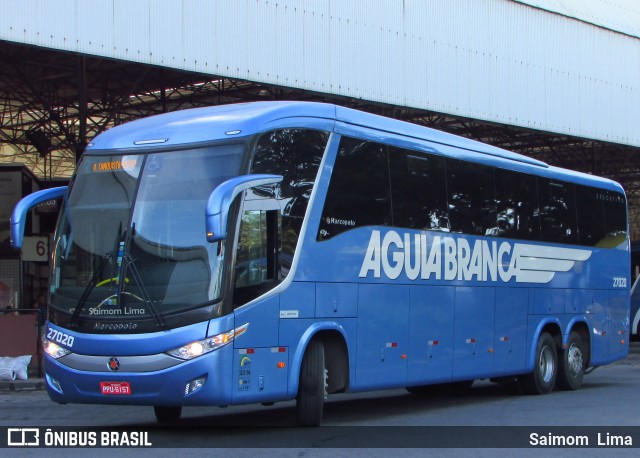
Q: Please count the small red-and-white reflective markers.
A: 8